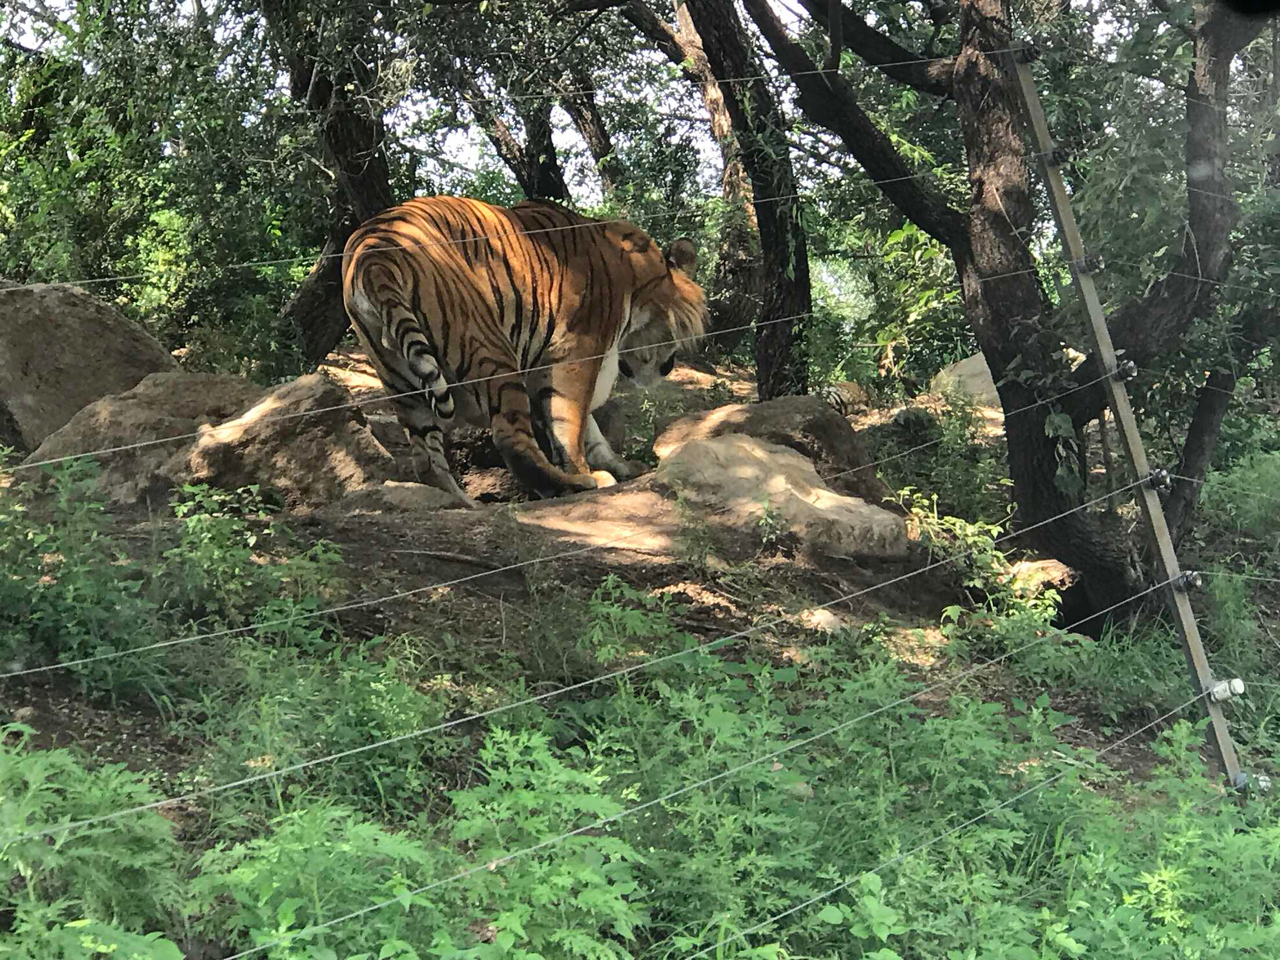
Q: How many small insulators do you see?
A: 8